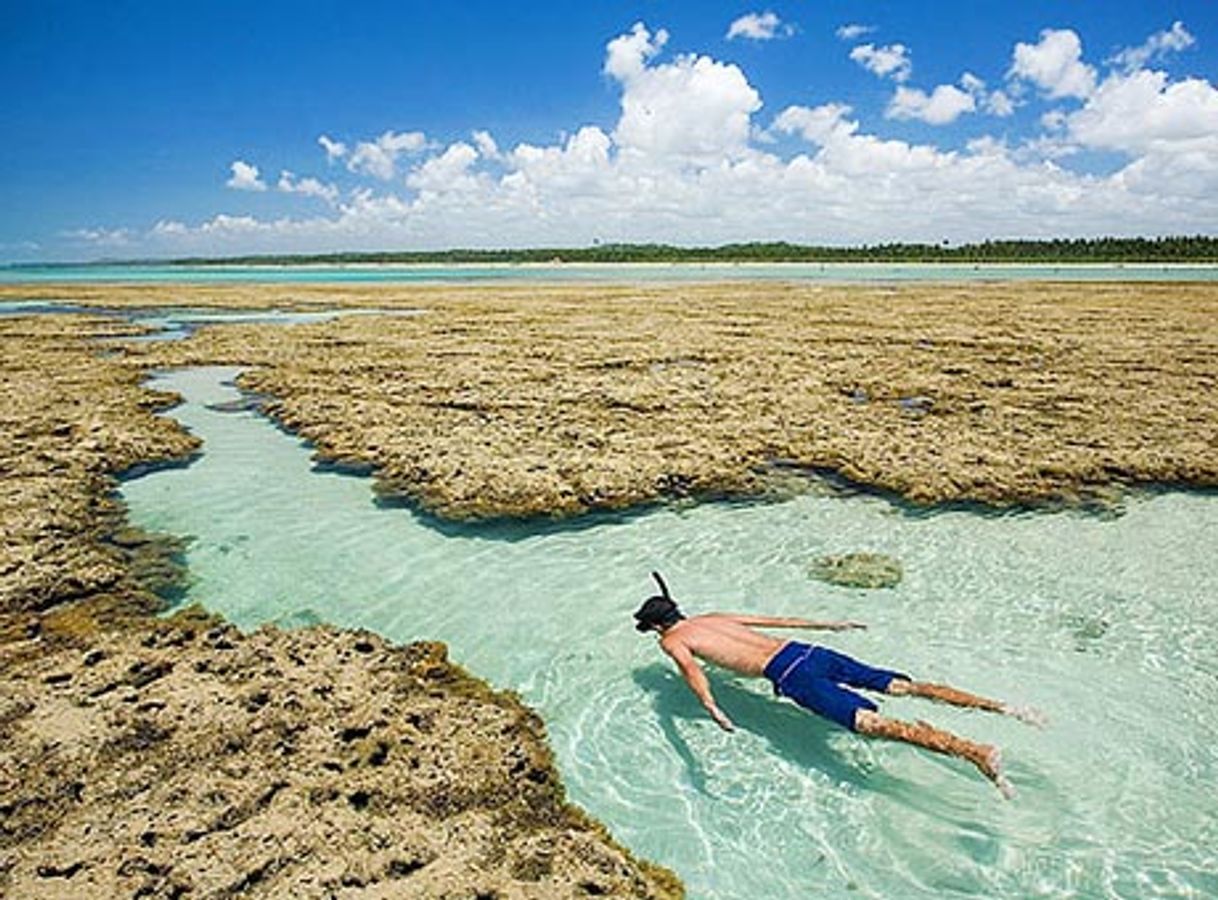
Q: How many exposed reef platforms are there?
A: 2